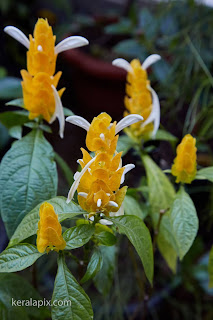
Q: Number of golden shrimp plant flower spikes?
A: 5